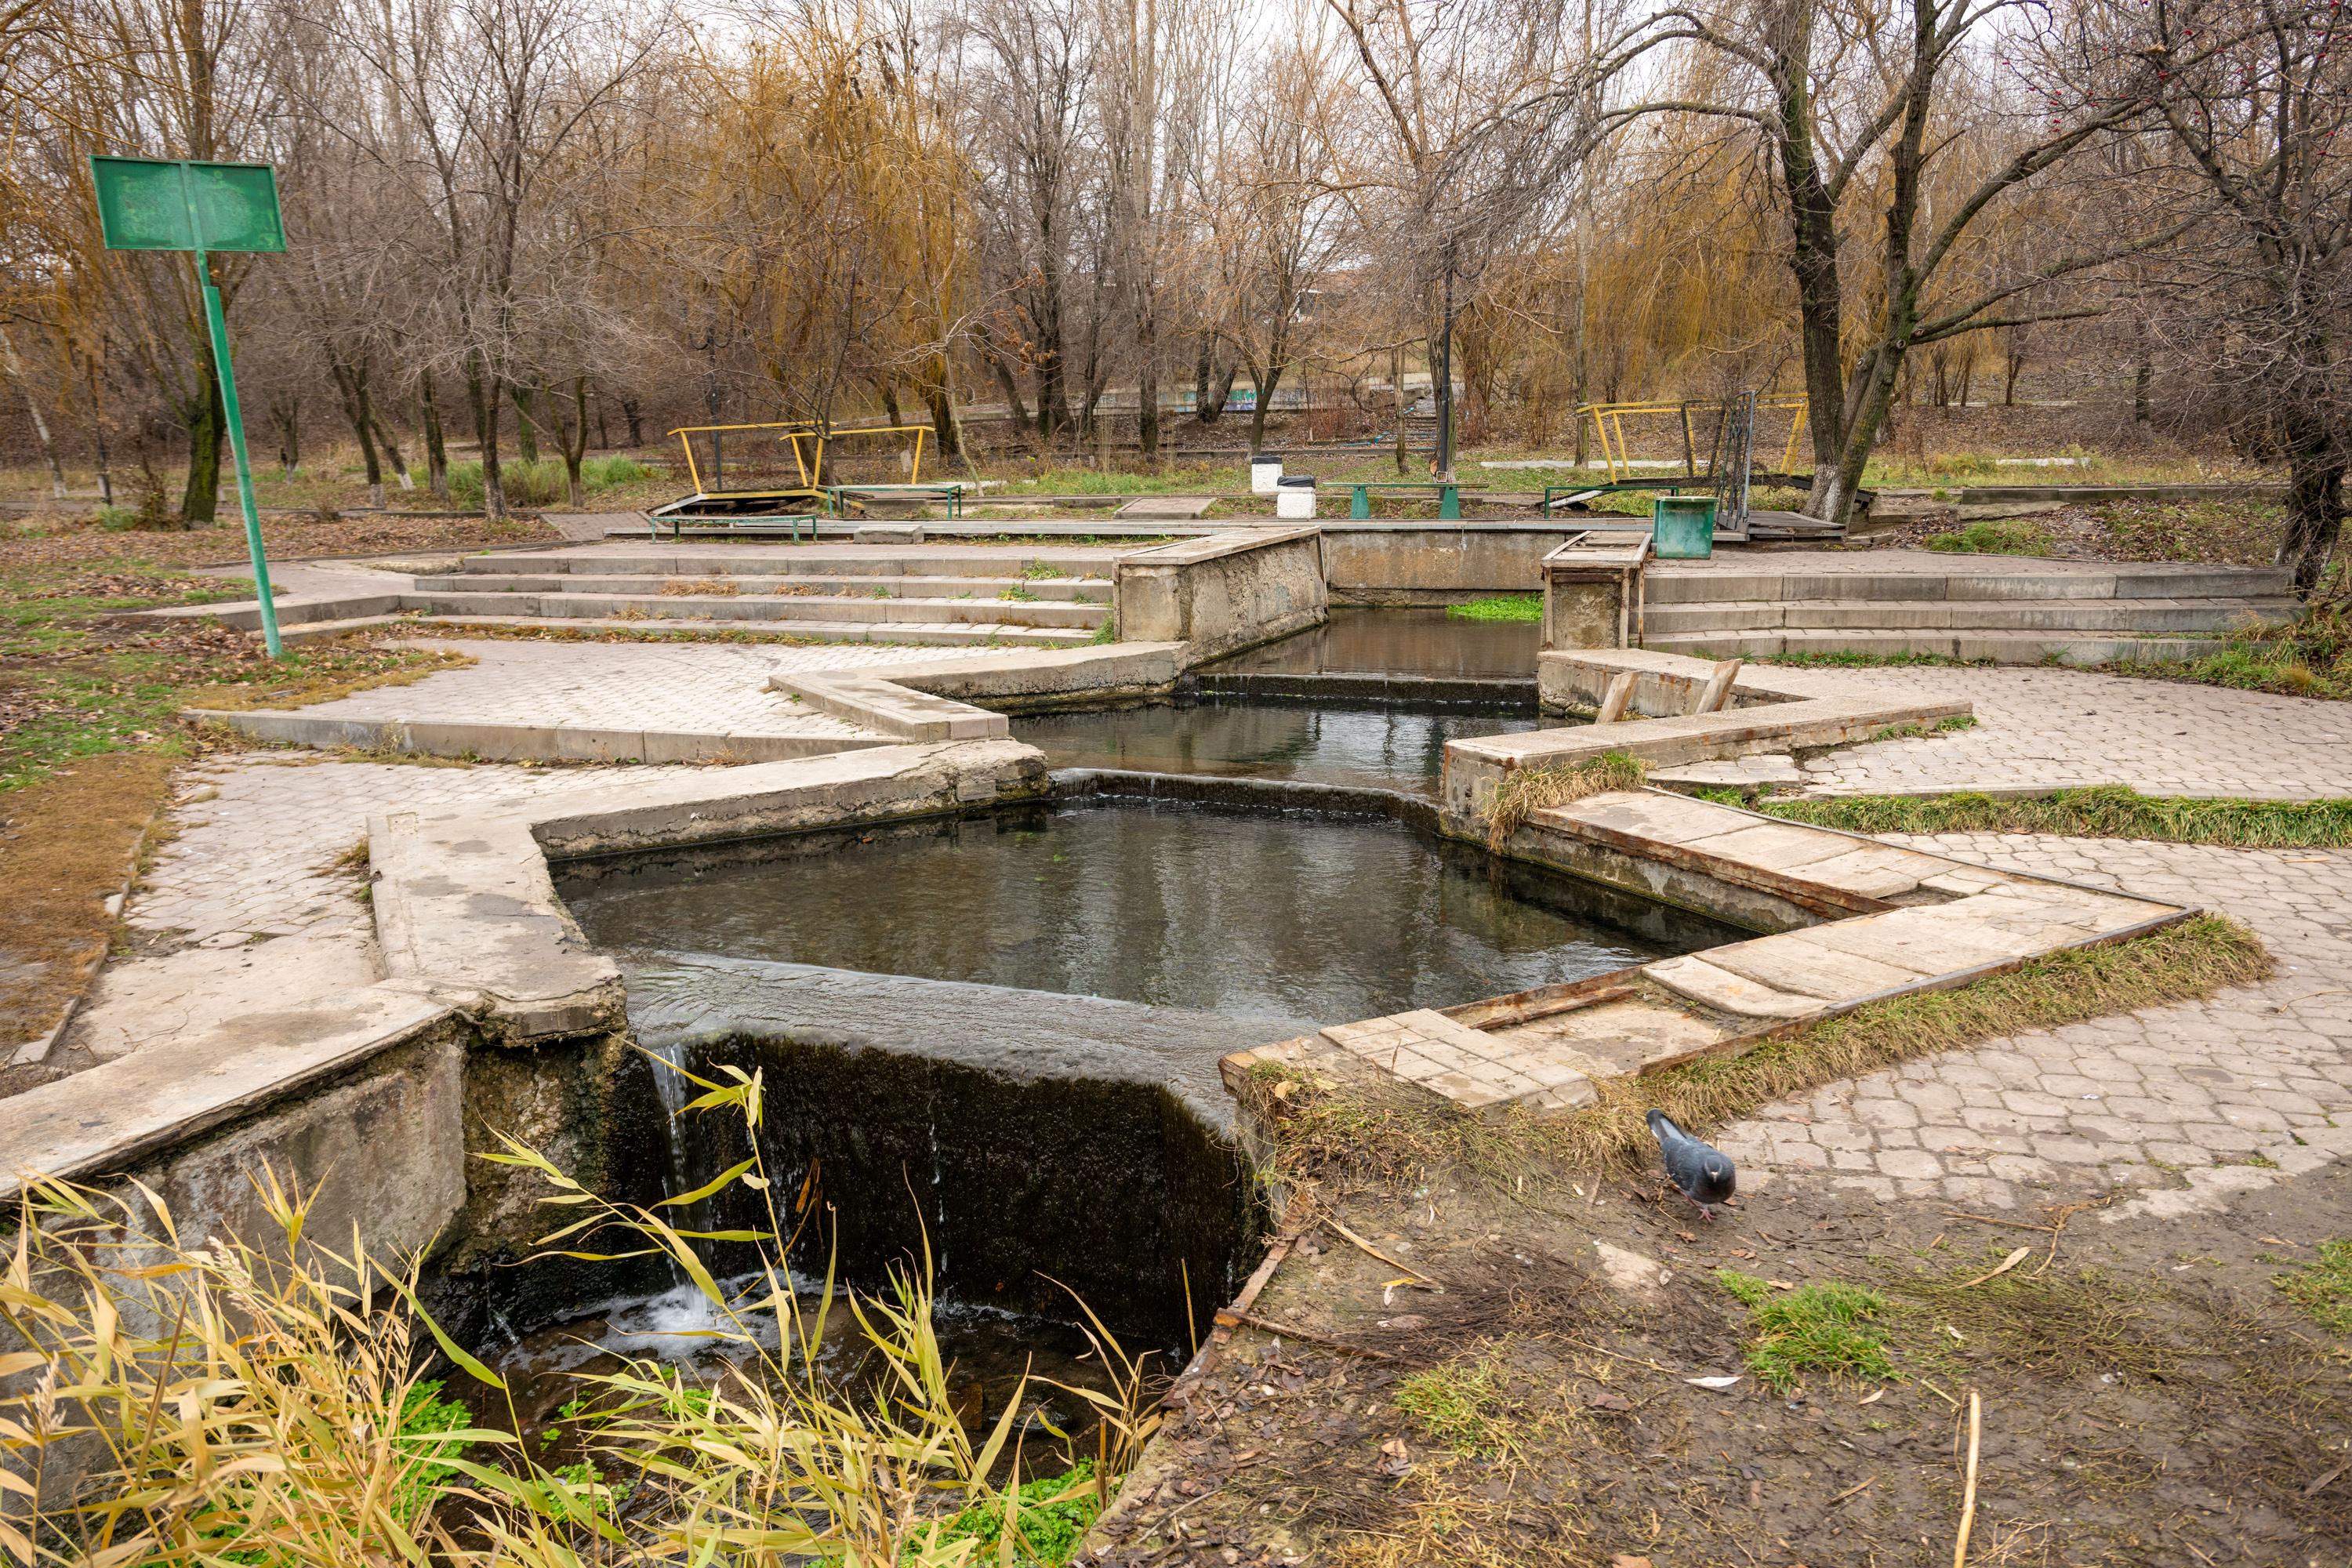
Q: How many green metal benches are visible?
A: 4